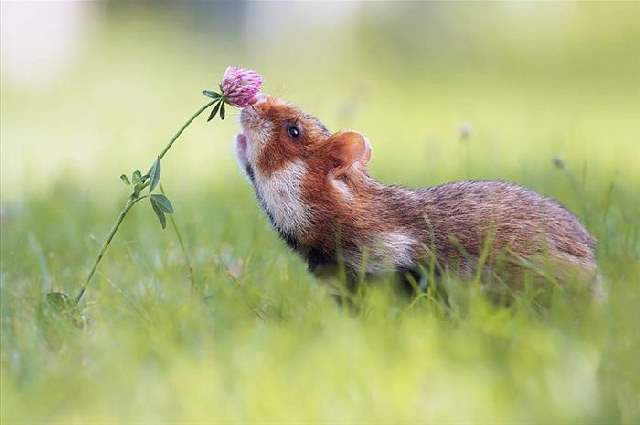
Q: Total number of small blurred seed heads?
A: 2